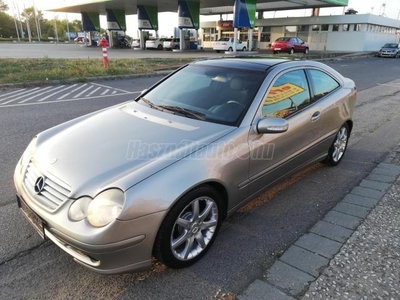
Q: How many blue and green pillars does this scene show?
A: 5